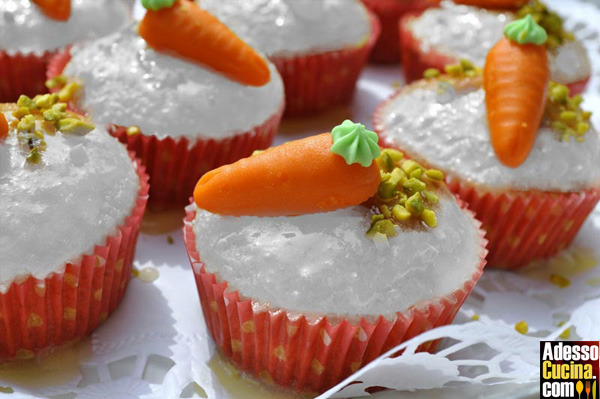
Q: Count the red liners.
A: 8